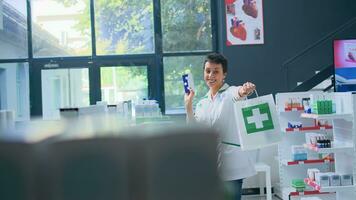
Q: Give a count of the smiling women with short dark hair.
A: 1